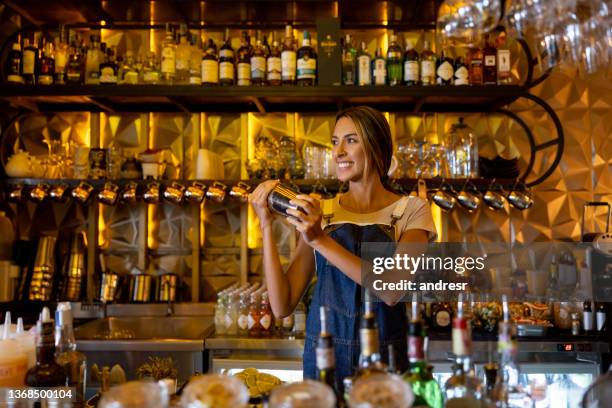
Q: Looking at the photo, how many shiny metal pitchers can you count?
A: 15